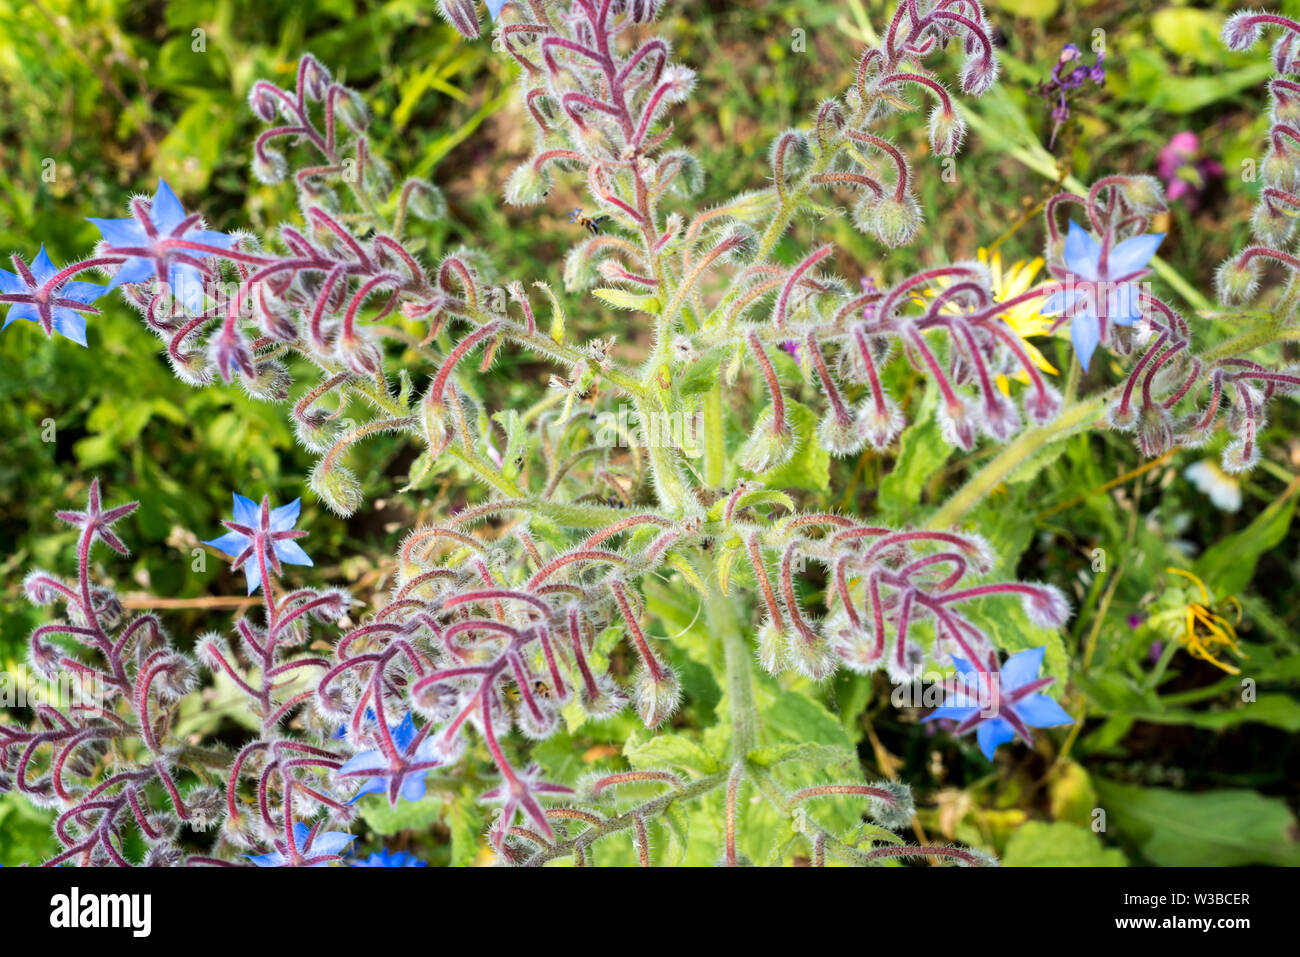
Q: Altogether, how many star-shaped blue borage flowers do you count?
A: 7